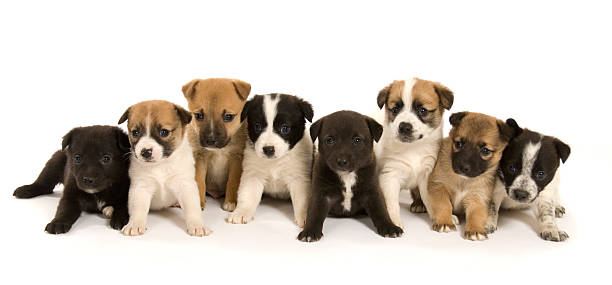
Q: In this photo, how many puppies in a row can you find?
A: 8